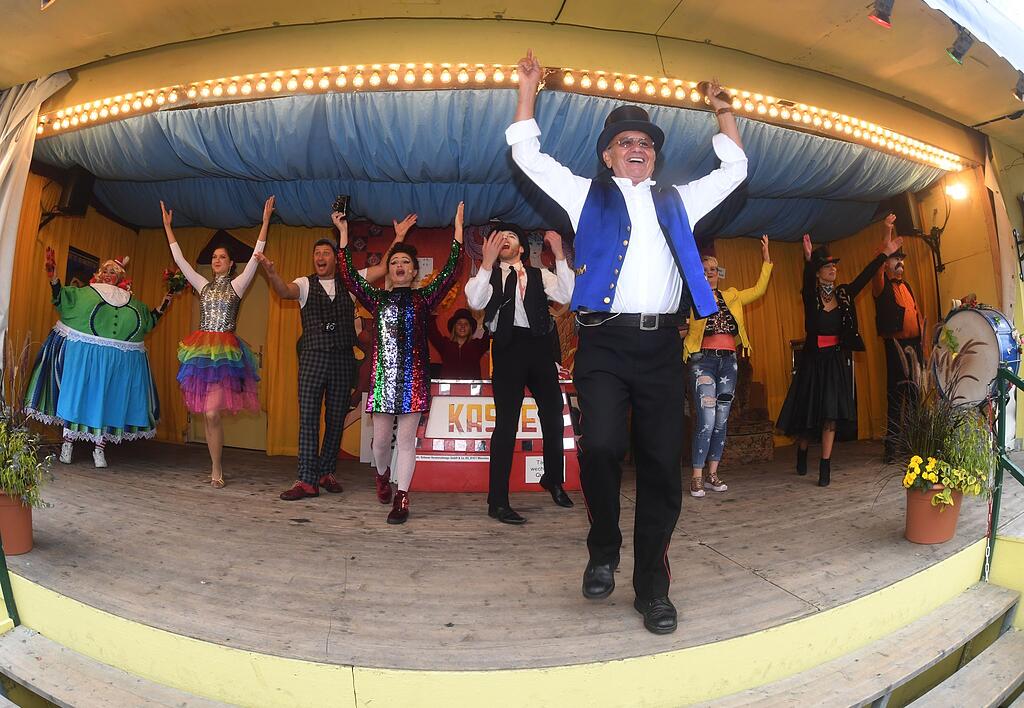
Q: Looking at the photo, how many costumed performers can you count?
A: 10